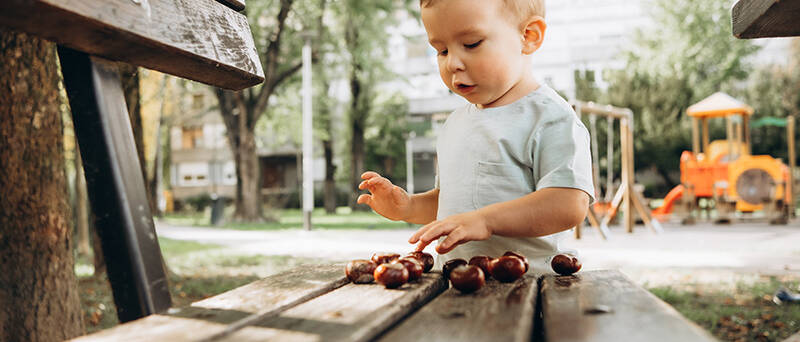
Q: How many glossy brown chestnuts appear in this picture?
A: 11